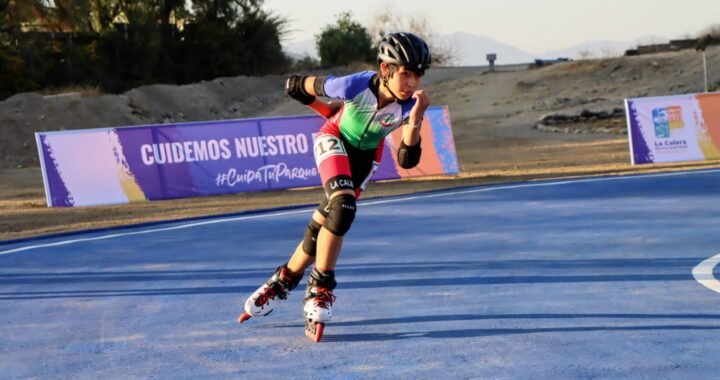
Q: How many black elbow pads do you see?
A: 2